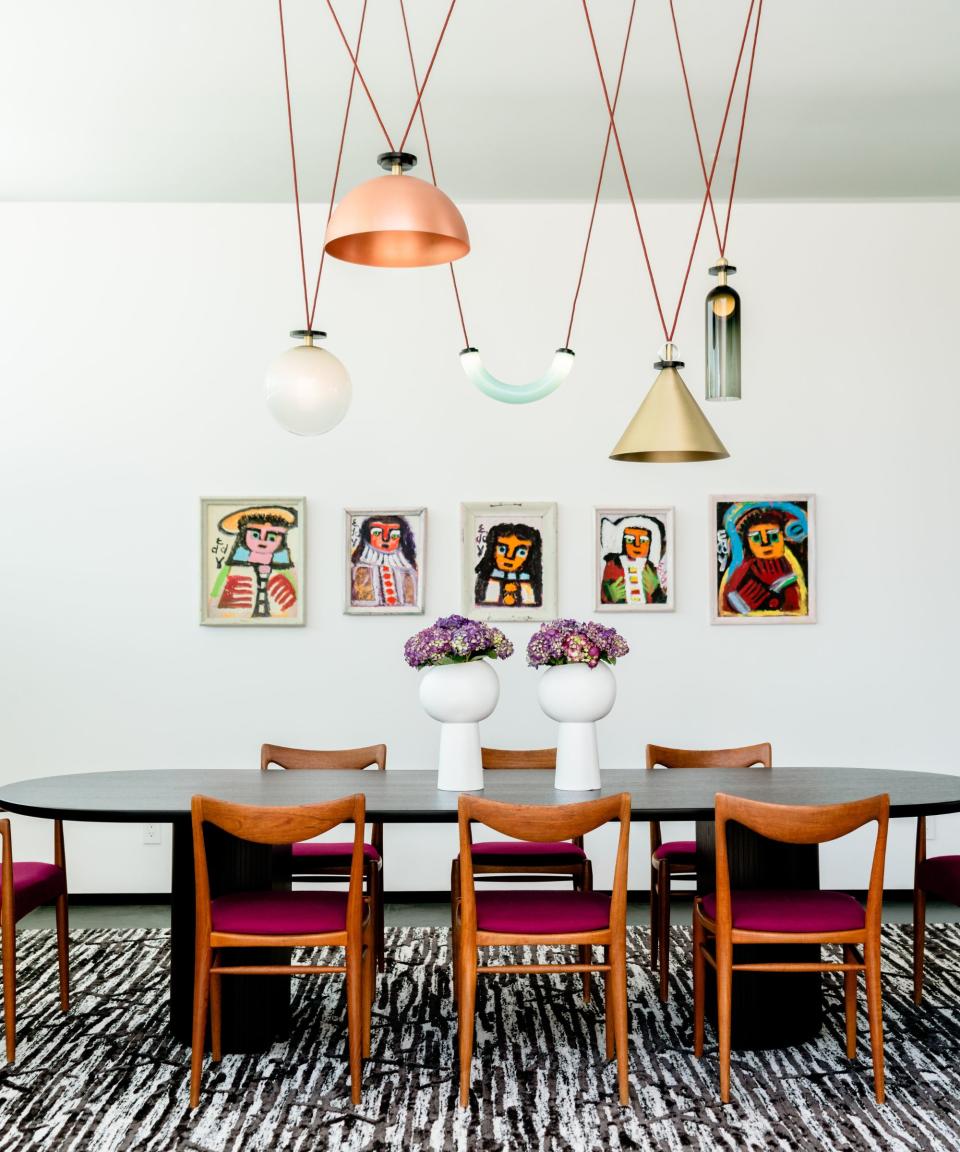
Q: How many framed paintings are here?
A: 5